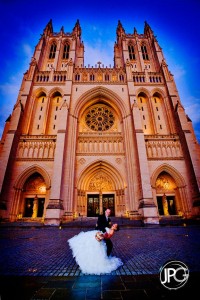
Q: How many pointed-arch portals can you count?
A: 3